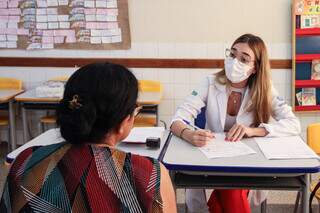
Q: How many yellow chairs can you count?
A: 4